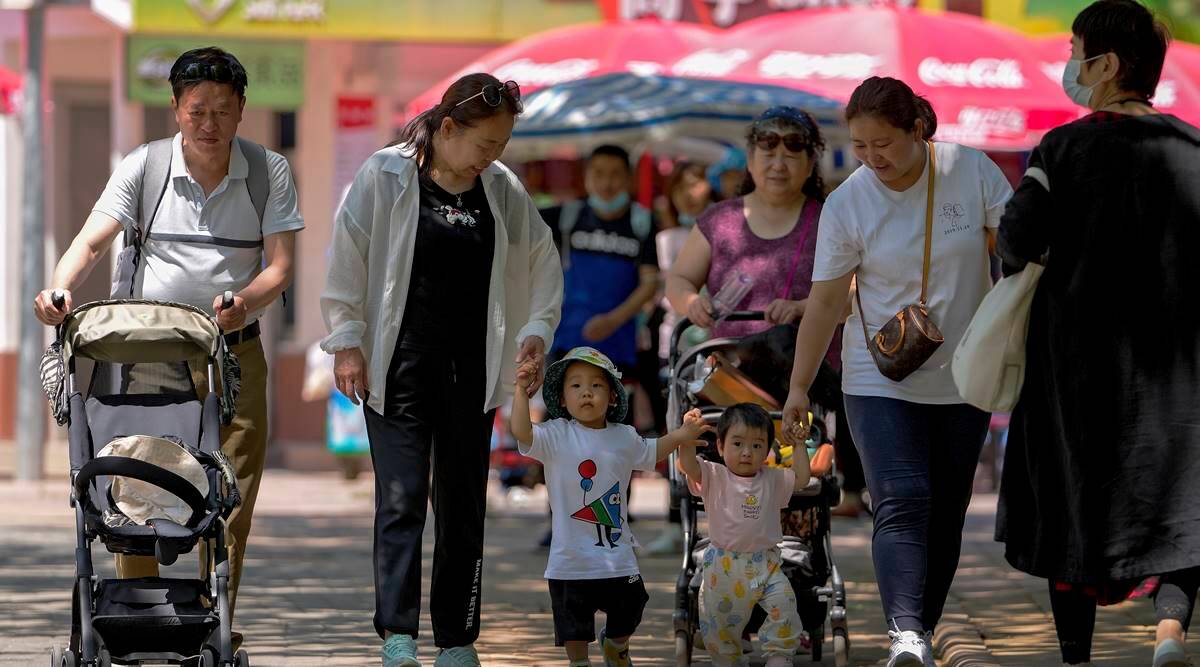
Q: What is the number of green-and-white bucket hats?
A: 1